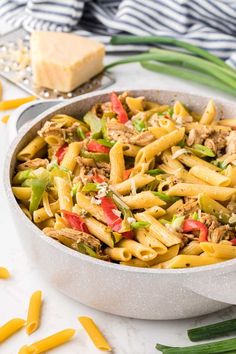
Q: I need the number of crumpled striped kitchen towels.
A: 1